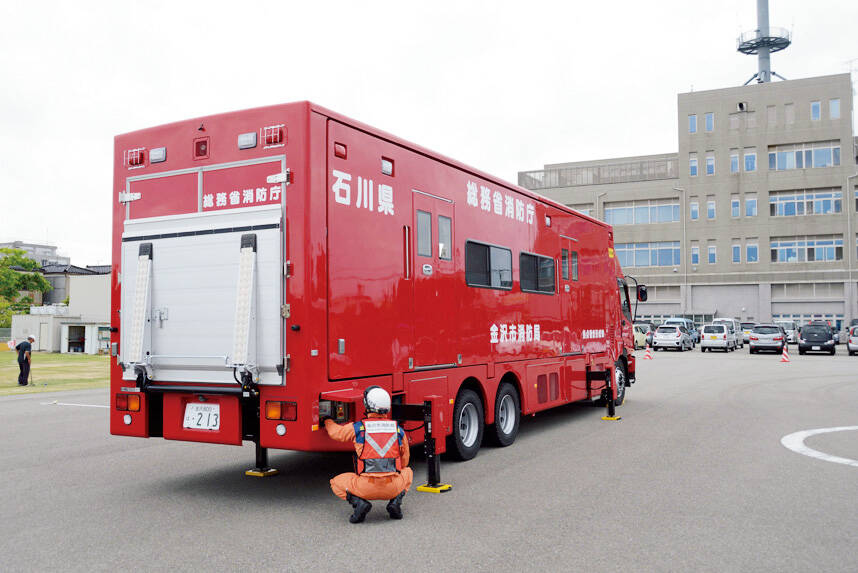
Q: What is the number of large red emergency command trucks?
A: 1